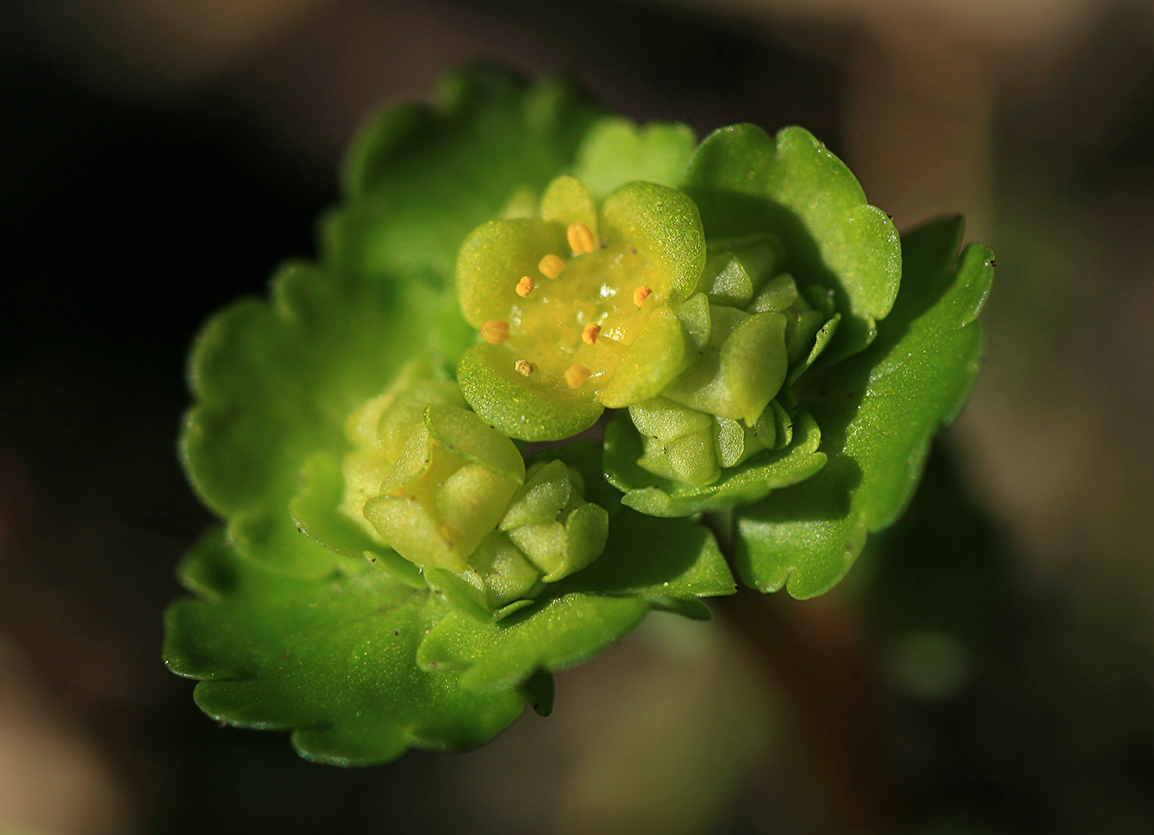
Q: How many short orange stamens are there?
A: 8